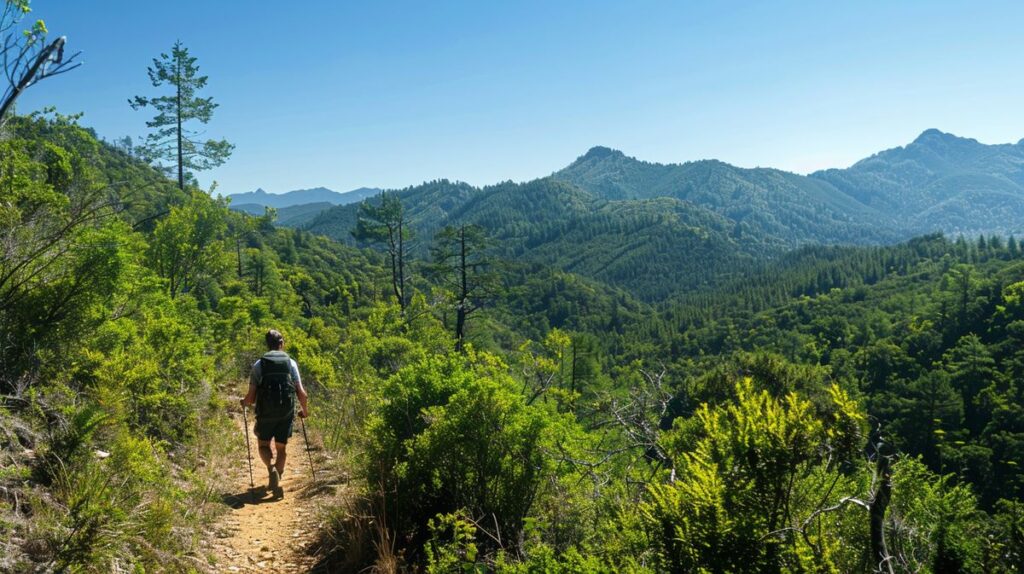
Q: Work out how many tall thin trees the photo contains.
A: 3